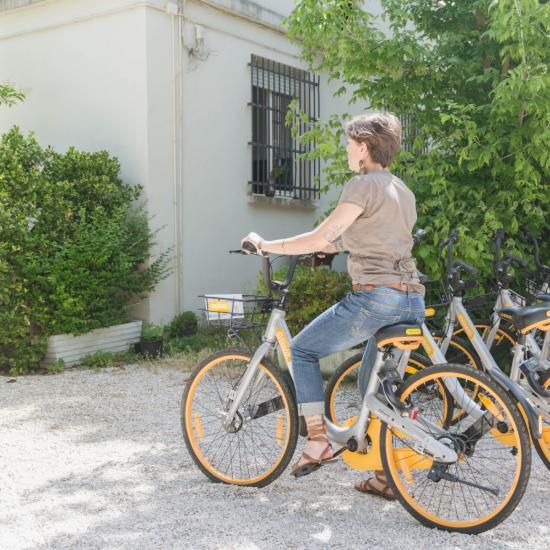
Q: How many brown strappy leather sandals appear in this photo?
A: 2